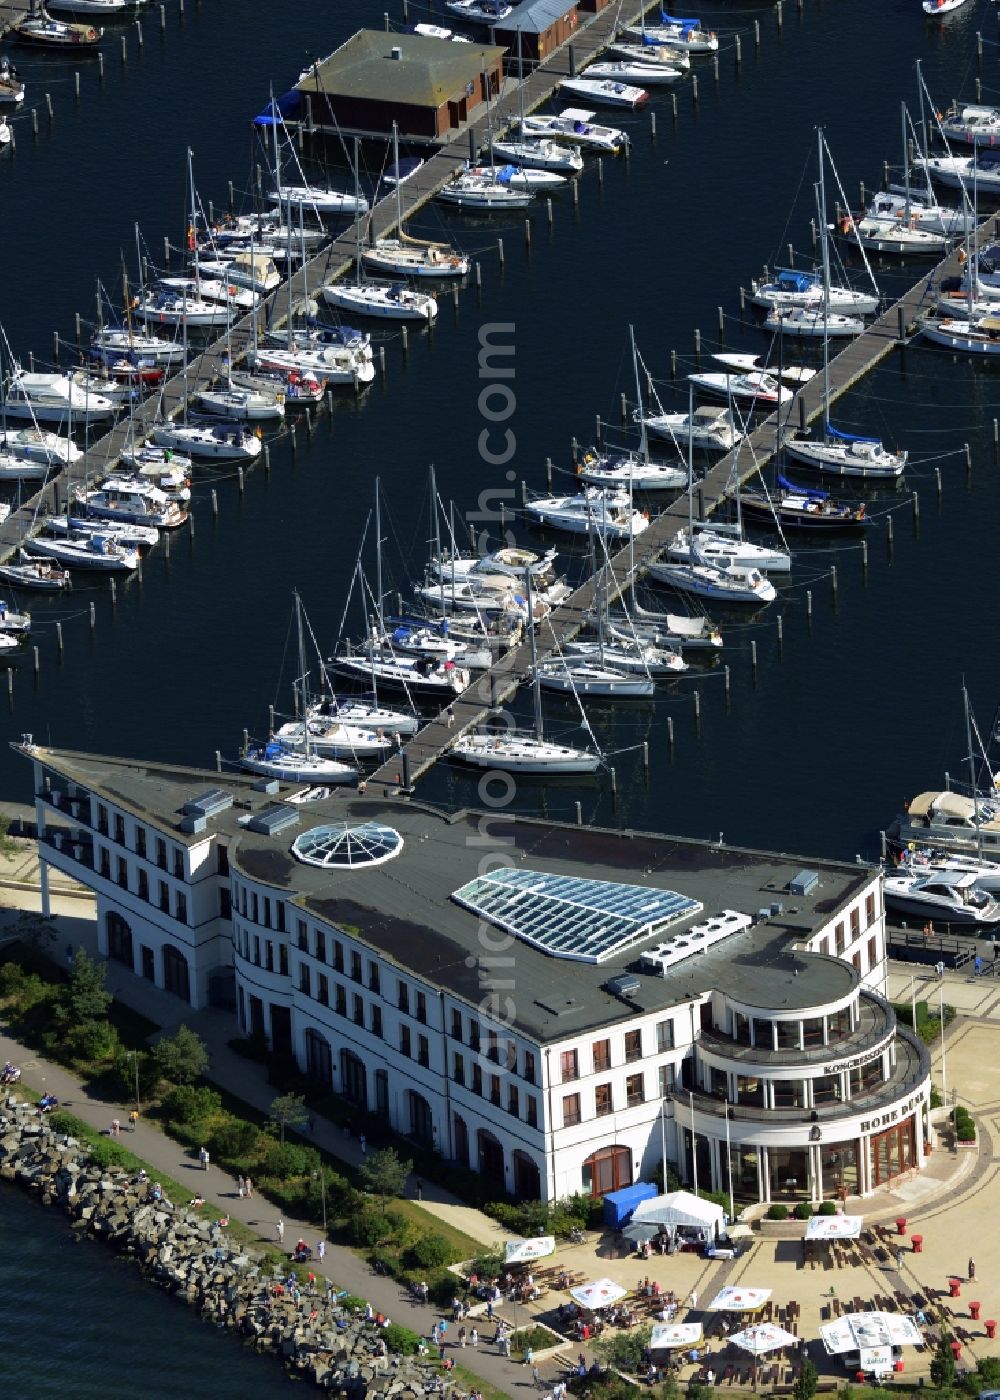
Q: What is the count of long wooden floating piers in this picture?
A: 2